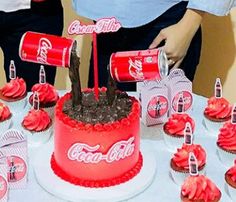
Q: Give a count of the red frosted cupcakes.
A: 10